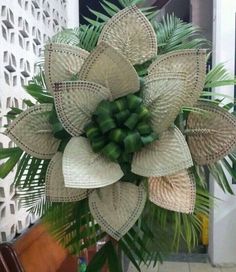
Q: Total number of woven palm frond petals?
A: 13